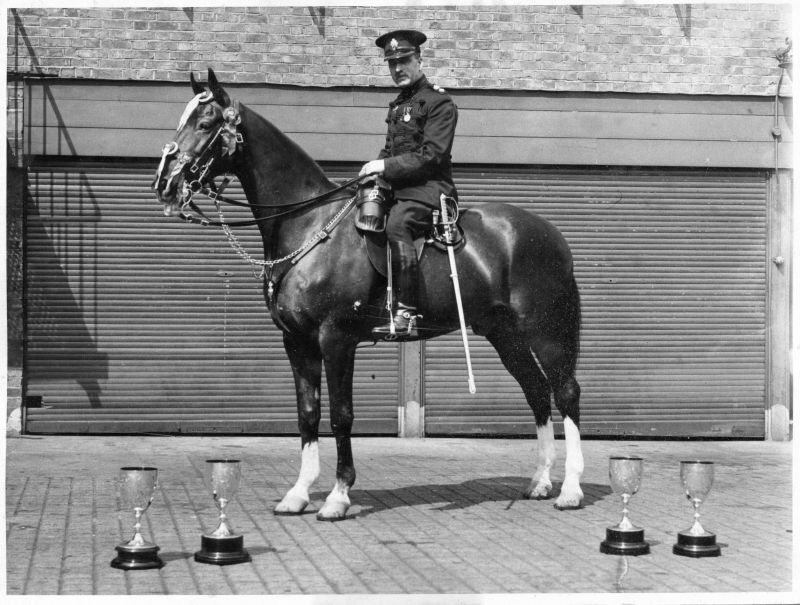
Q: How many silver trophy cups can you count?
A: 4